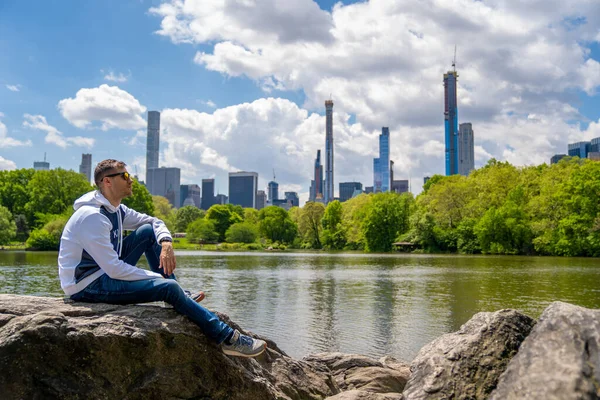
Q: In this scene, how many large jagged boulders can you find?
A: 3